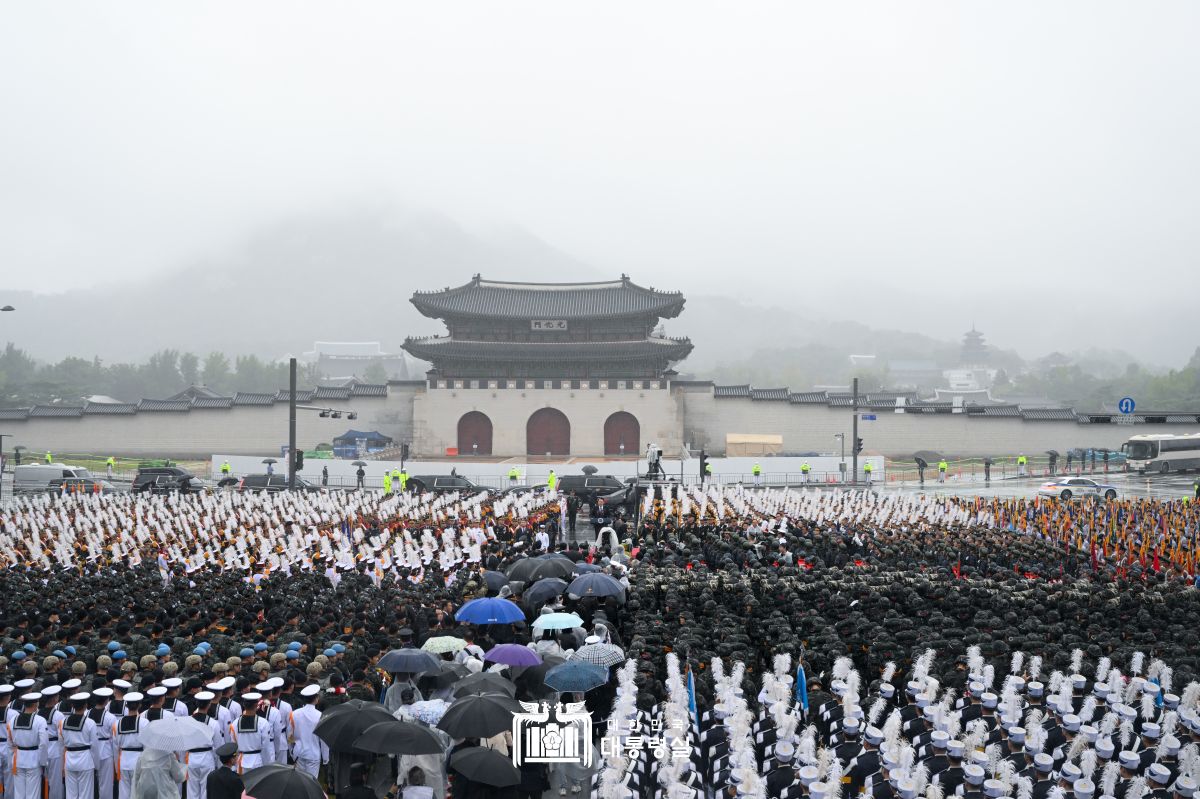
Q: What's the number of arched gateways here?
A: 3